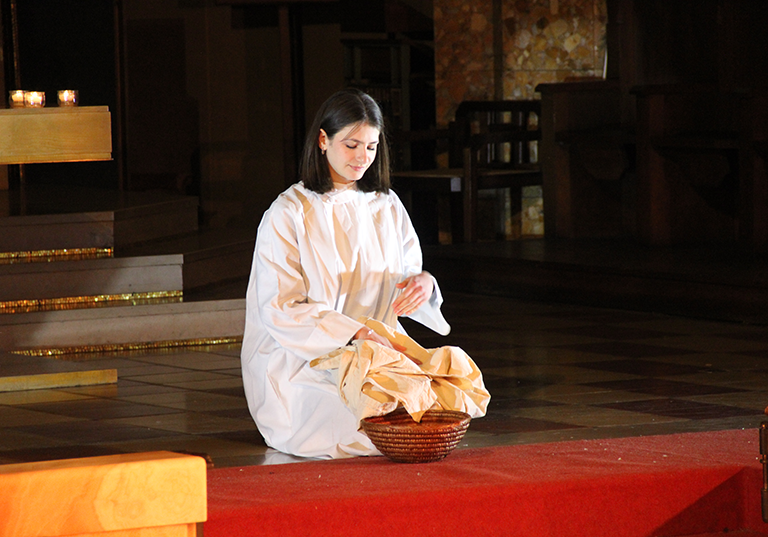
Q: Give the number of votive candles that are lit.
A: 3